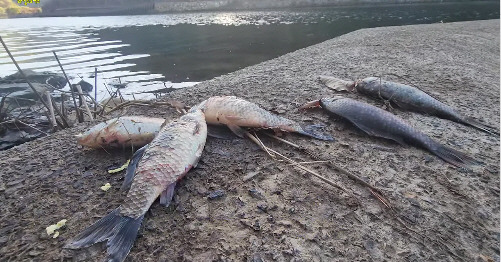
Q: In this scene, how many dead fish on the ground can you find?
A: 5